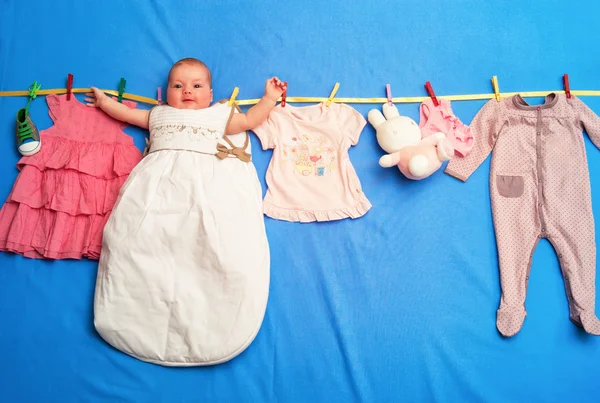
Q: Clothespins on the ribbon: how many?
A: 11